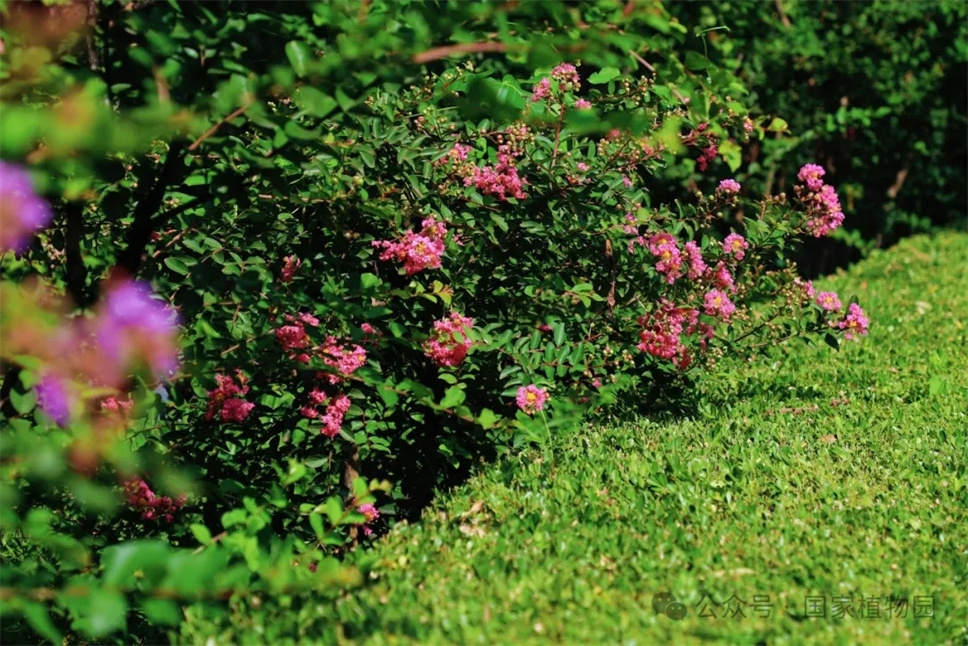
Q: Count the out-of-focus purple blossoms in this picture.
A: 3